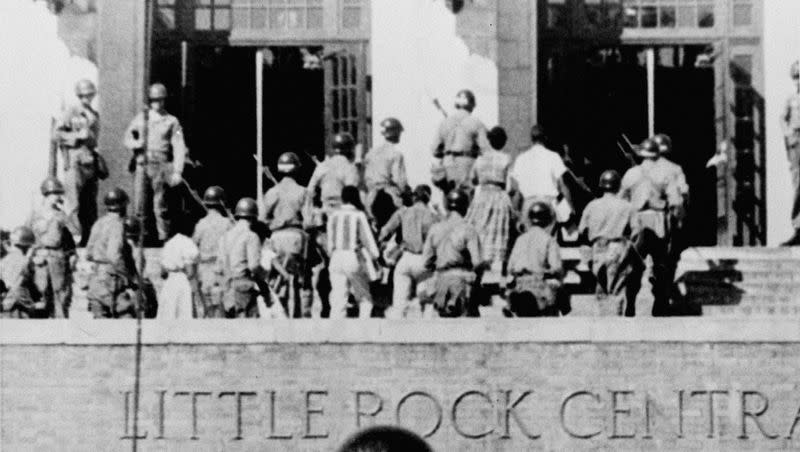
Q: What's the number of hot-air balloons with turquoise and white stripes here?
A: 0